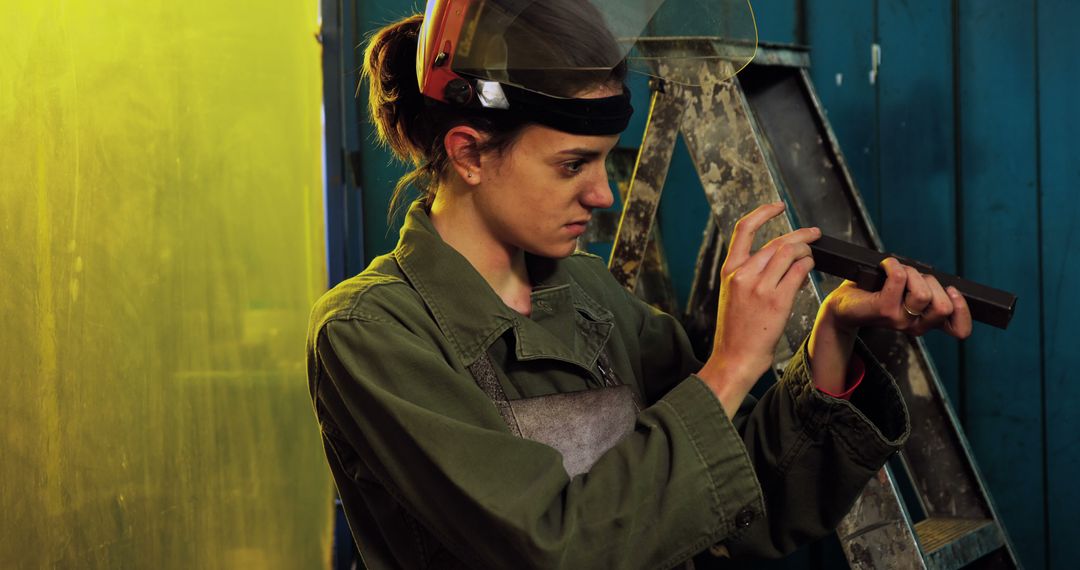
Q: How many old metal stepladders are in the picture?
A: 1